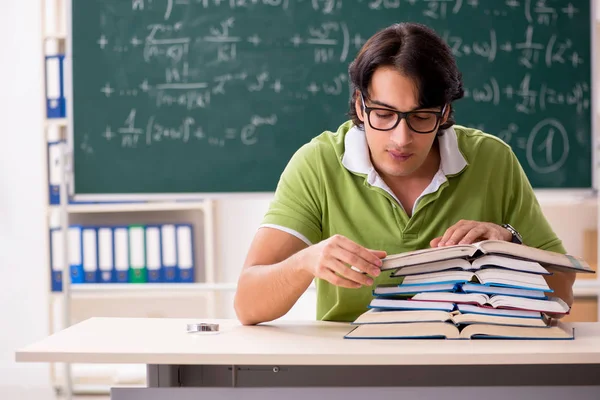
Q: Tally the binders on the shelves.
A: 11